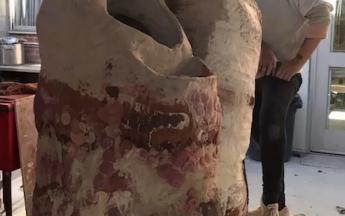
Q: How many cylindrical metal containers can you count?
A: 2